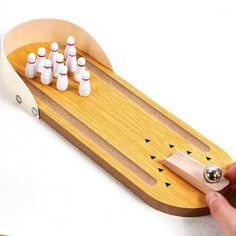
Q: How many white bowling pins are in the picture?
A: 10